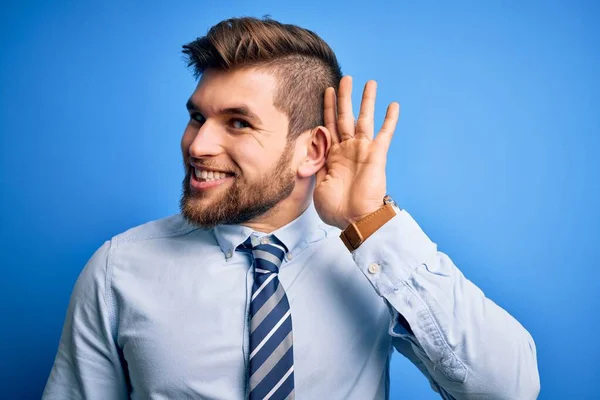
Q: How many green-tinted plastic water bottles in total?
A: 0